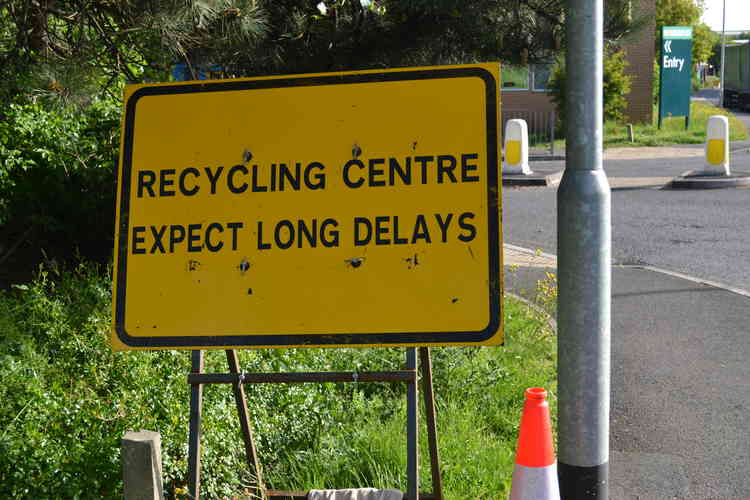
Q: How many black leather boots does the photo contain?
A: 0